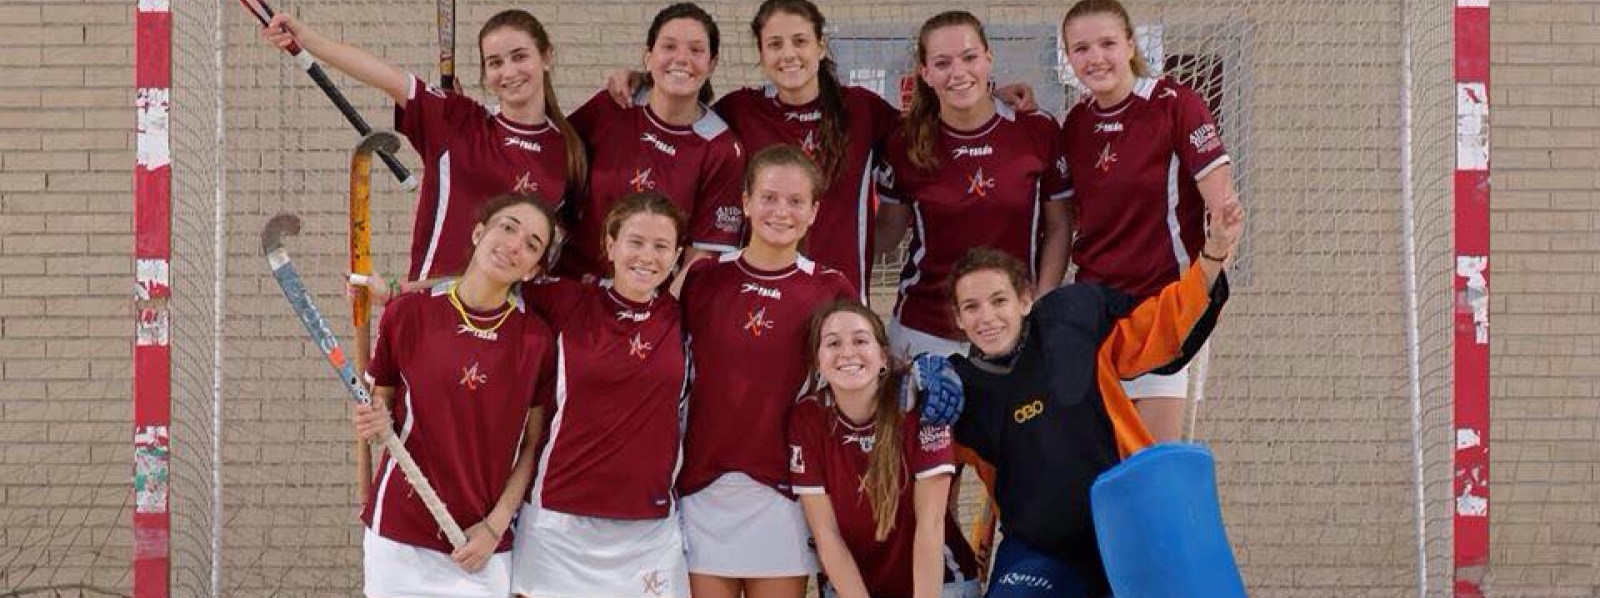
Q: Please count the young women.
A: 10